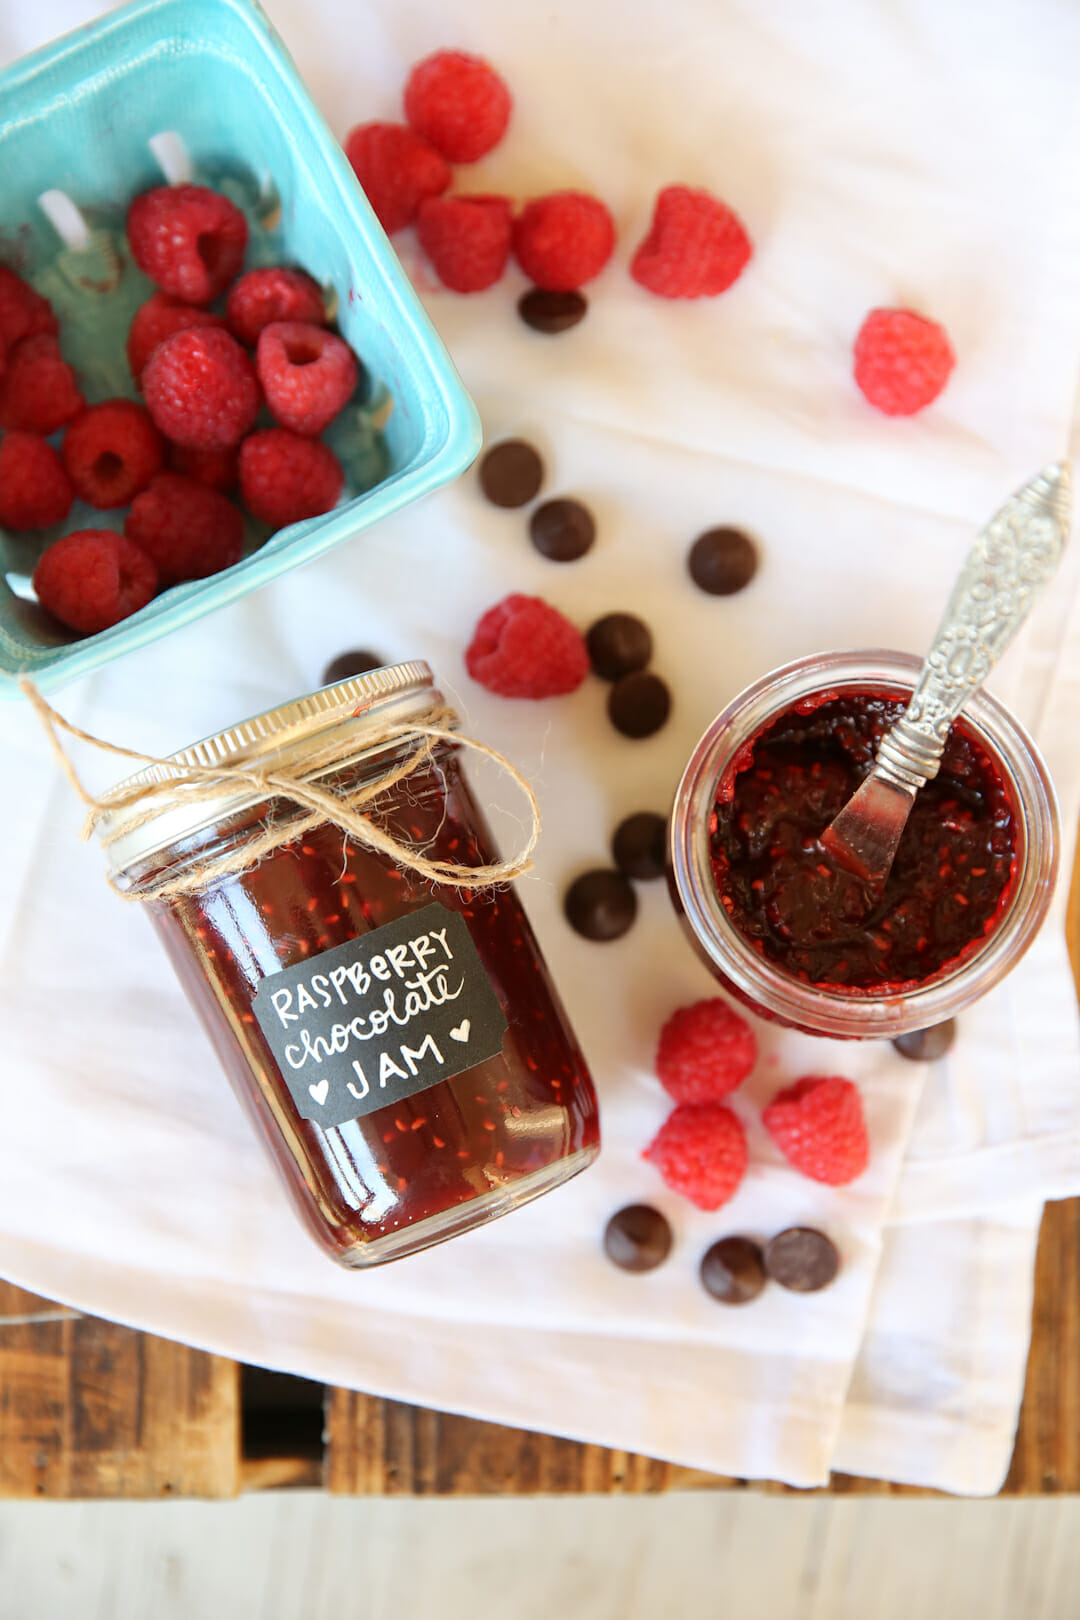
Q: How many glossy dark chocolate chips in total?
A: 13